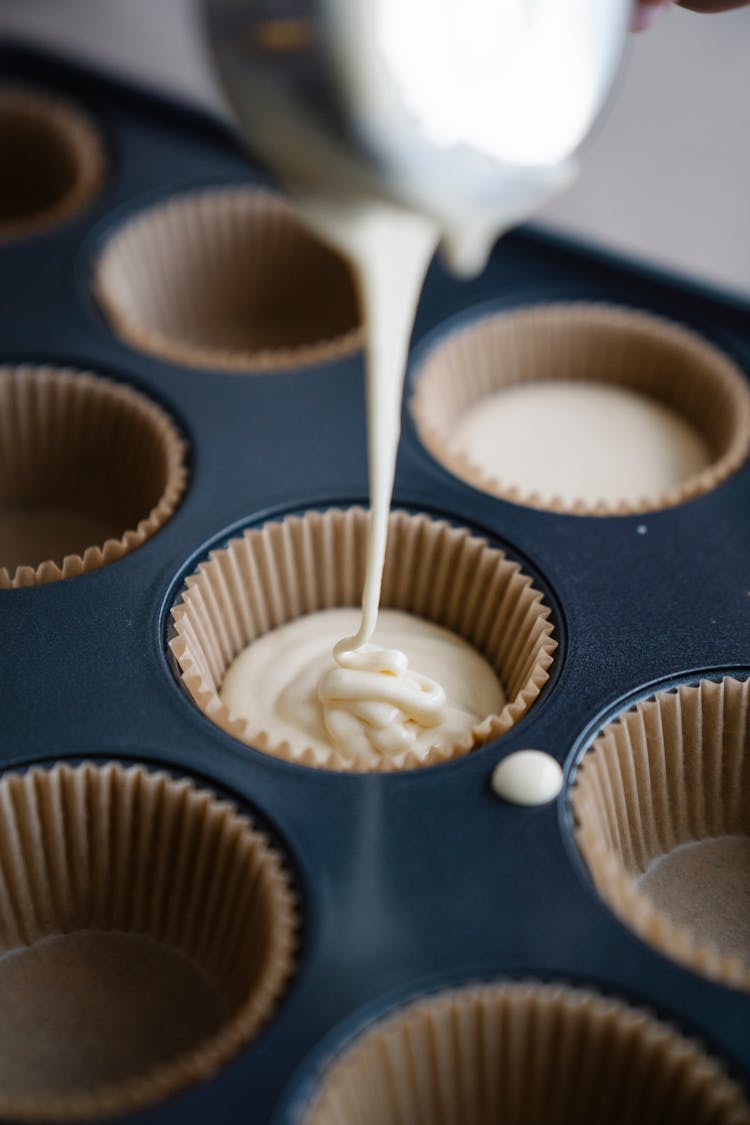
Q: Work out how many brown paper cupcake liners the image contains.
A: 8